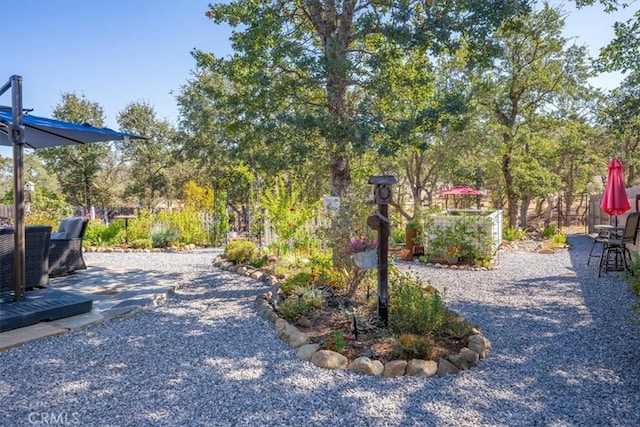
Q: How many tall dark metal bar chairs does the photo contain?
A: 2